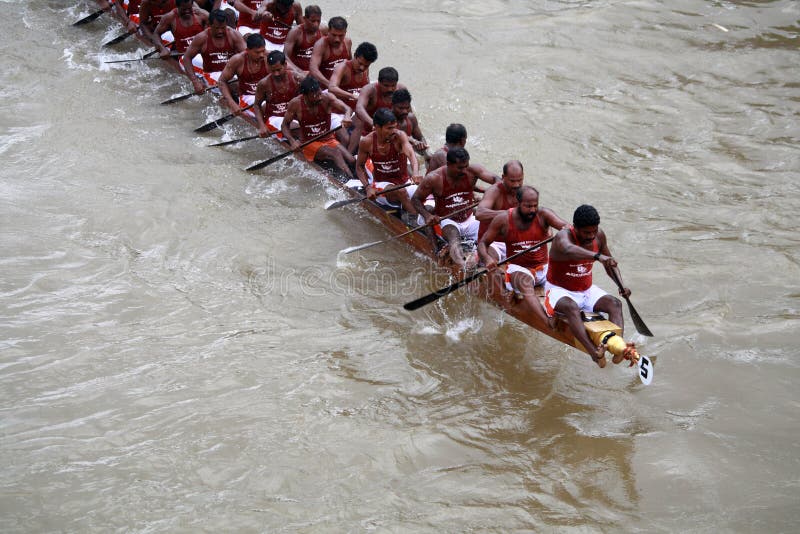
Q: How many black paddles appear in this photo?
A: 12